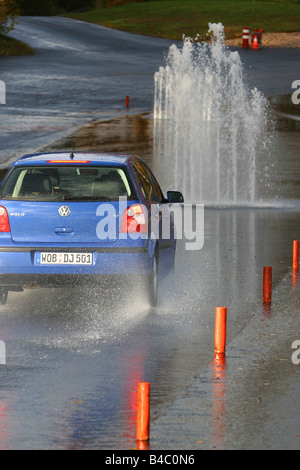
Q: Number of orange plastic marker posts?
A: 5